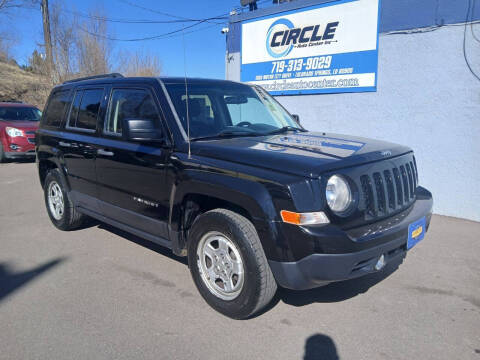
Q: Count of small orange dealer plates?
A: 1